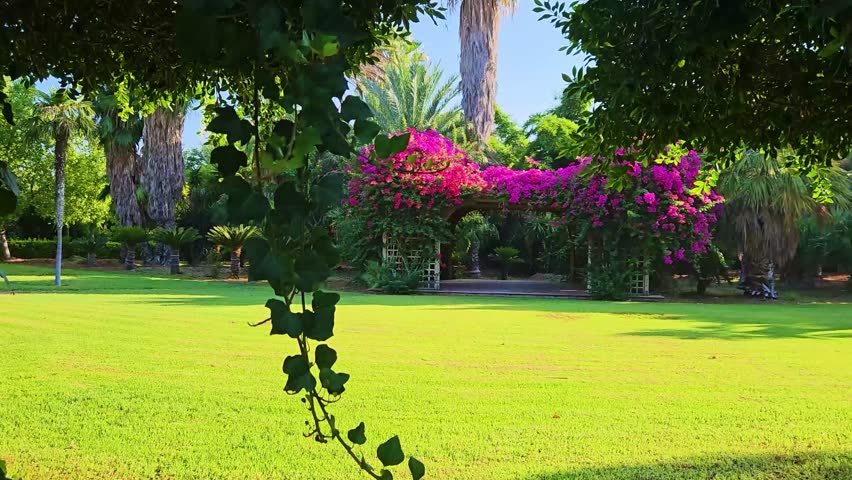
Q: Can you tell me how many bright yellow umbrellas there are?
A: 0